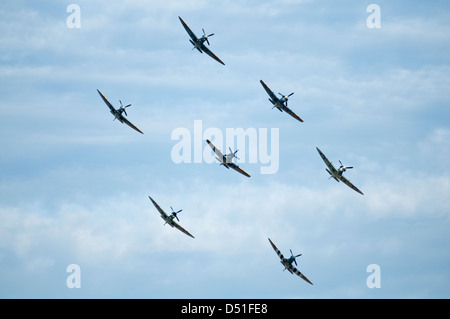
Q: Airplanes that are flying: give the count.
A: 7